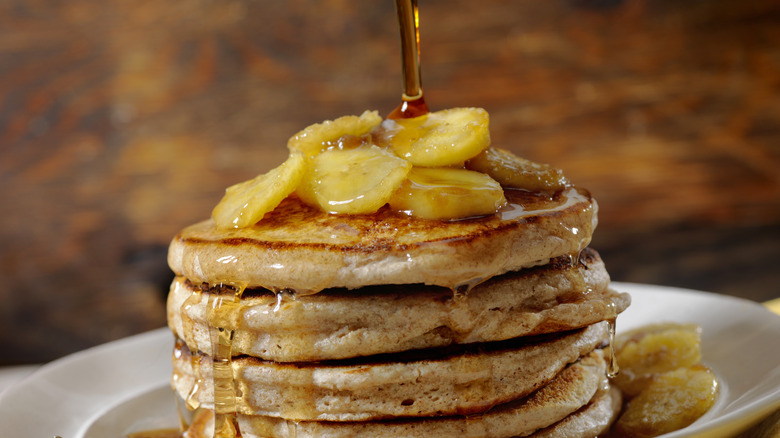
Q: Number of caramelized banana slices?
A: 8